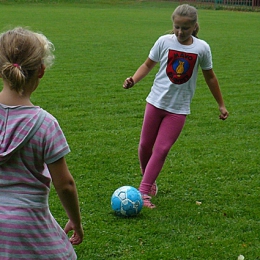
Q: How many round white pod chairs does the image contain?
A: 0